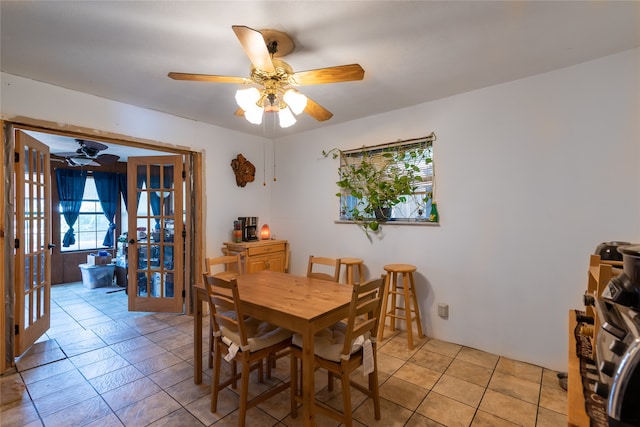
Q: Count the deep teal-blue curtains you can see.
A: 4